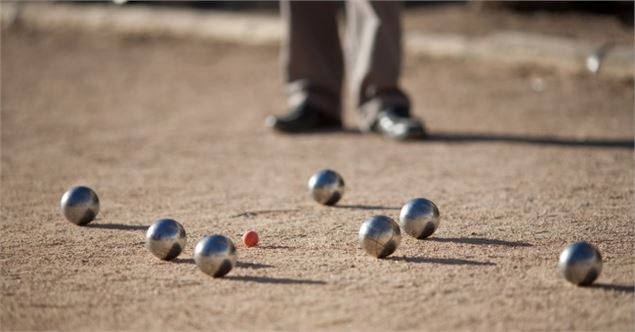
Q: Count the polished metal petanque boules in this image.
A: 7